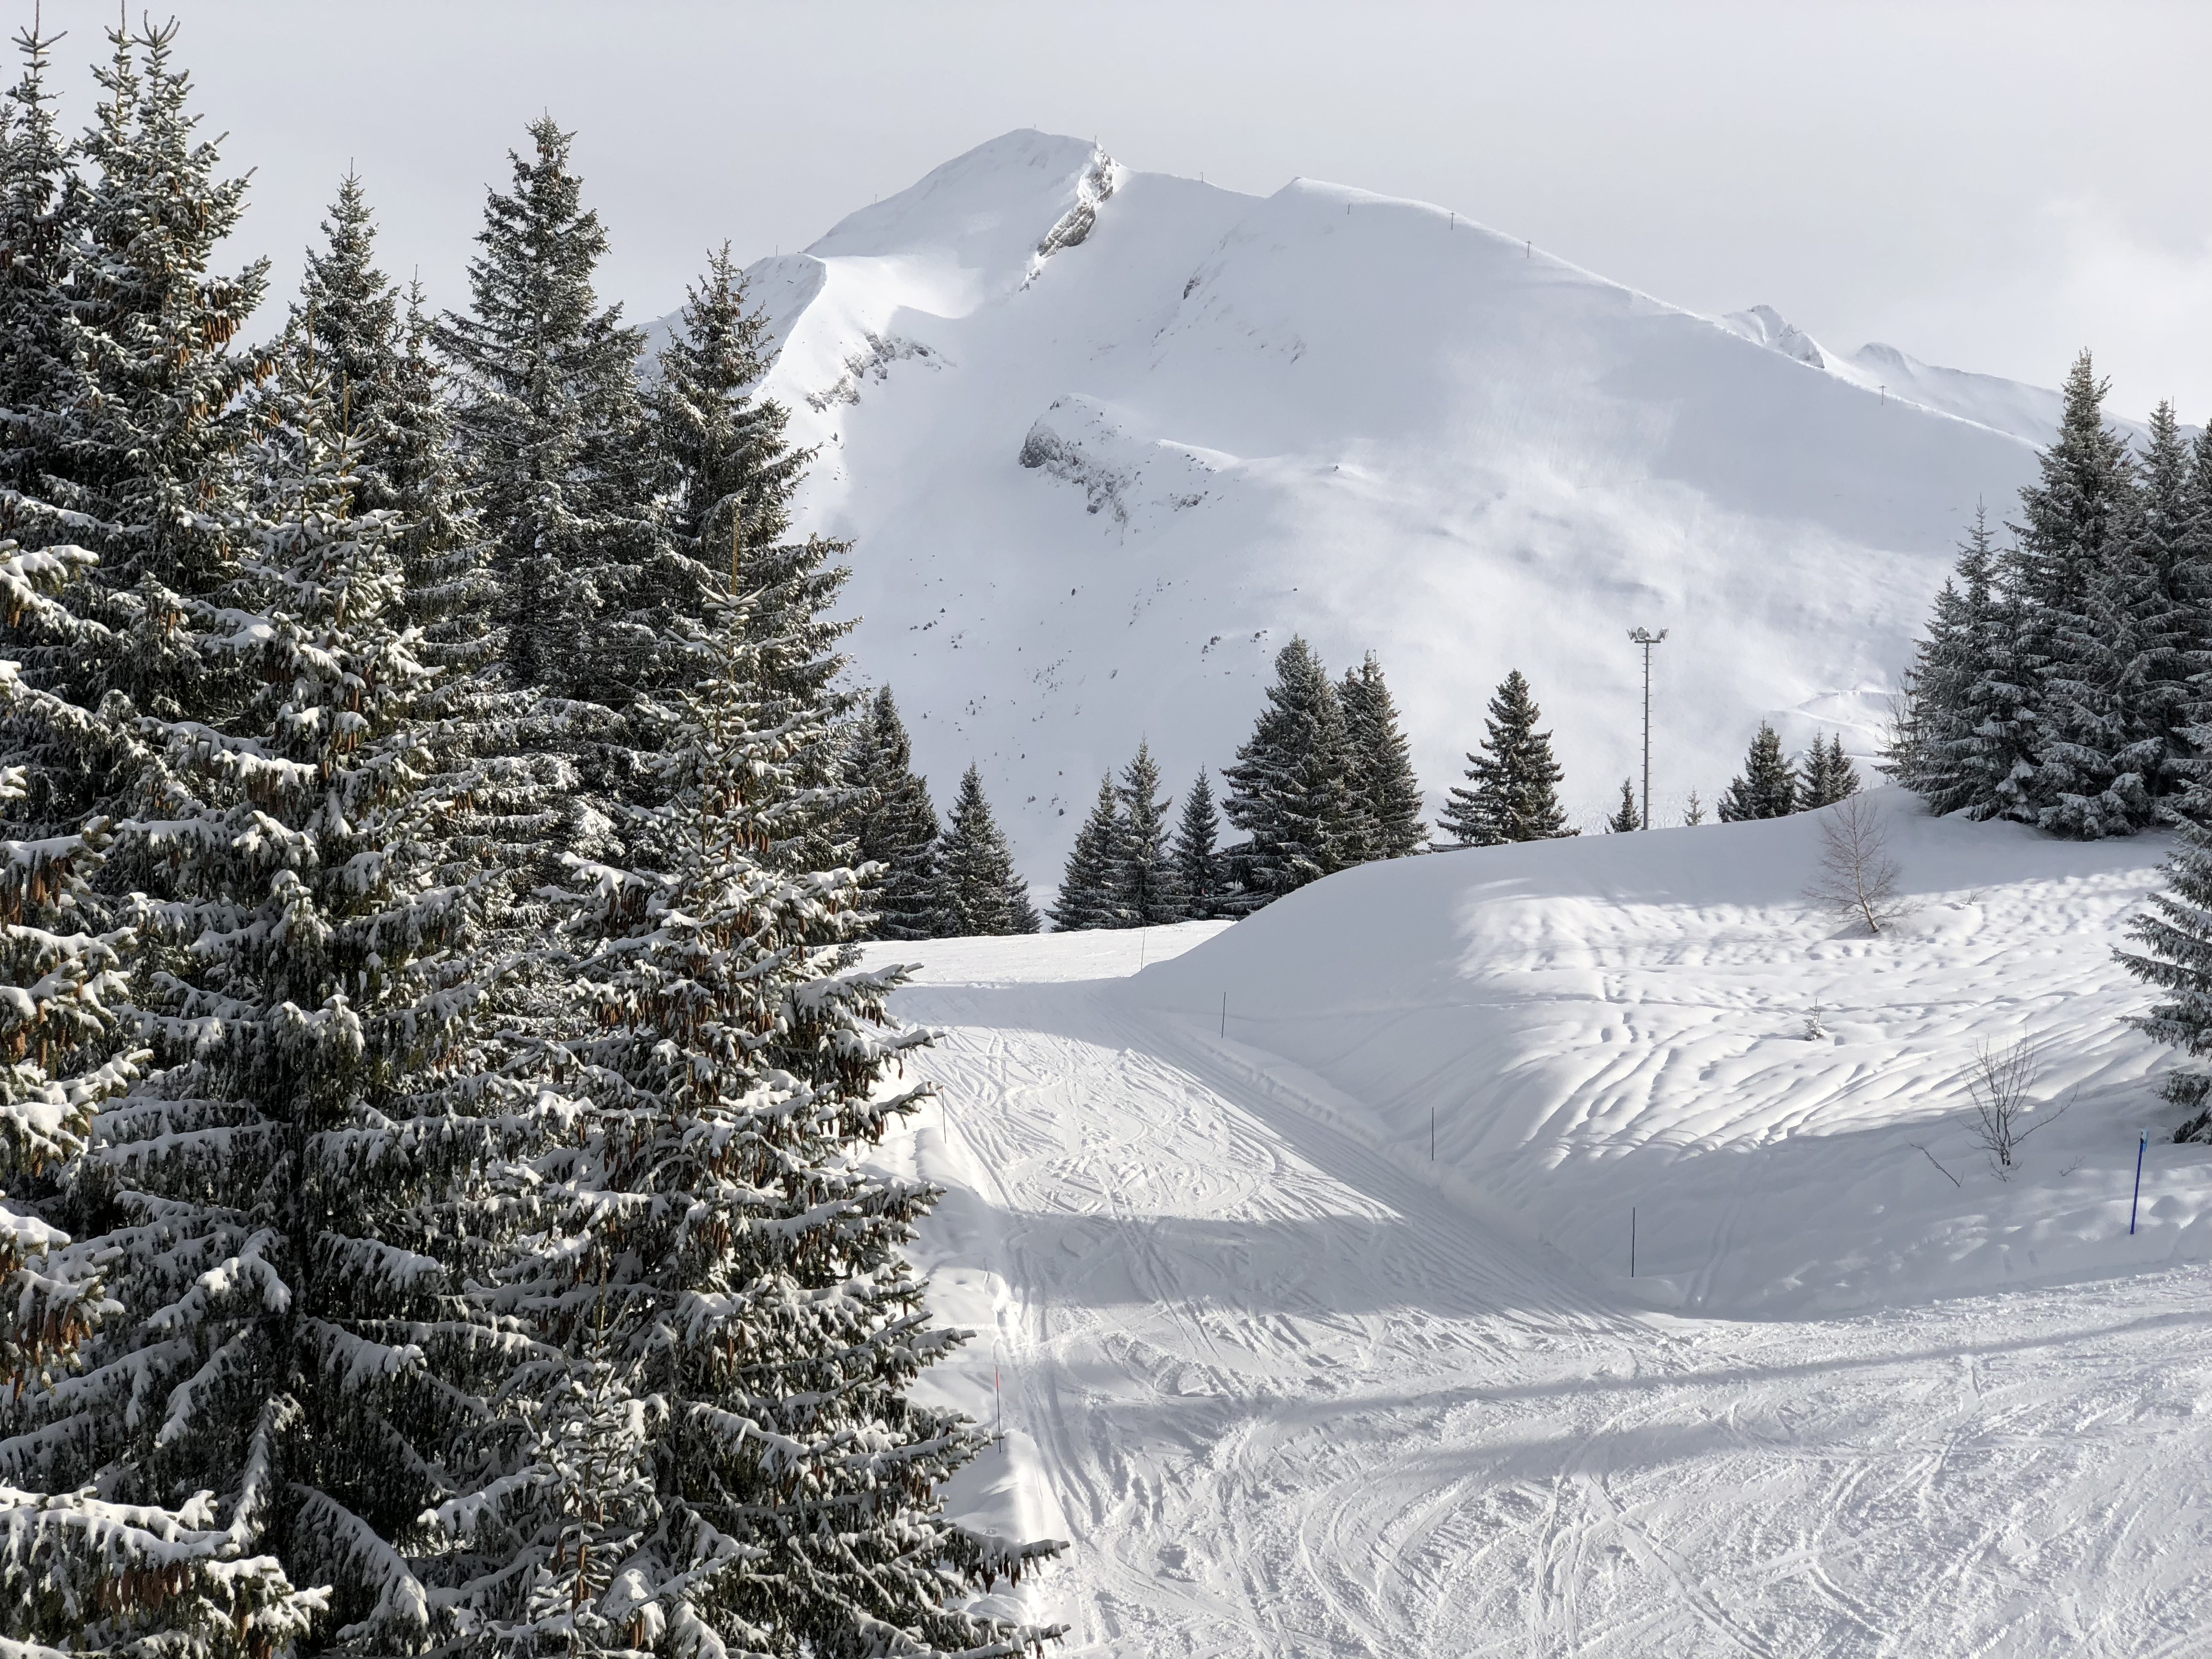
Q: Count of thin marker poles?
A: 7